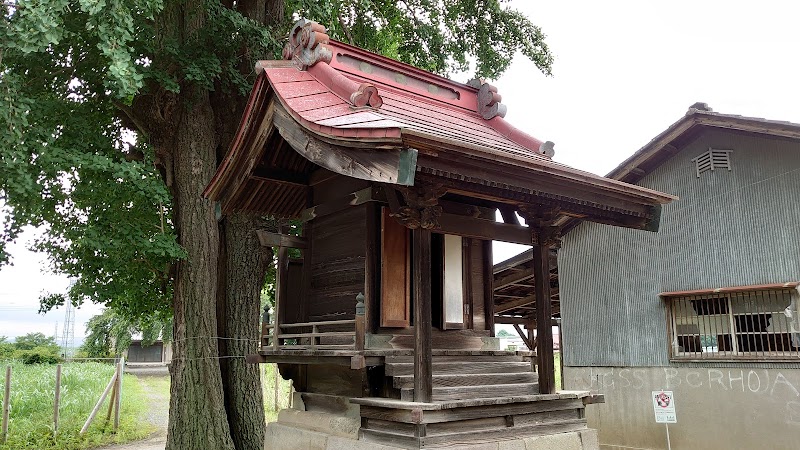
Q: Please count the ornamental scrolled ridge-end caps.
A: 4